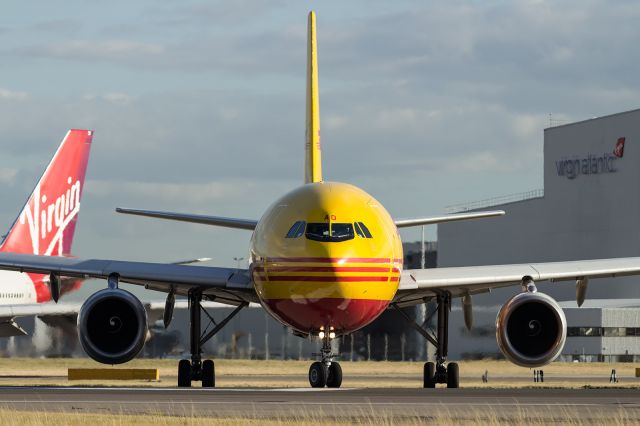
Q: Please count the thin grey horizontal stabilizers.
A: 2